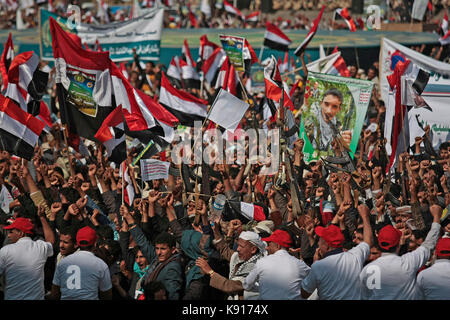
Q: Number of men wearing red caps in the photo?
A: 6